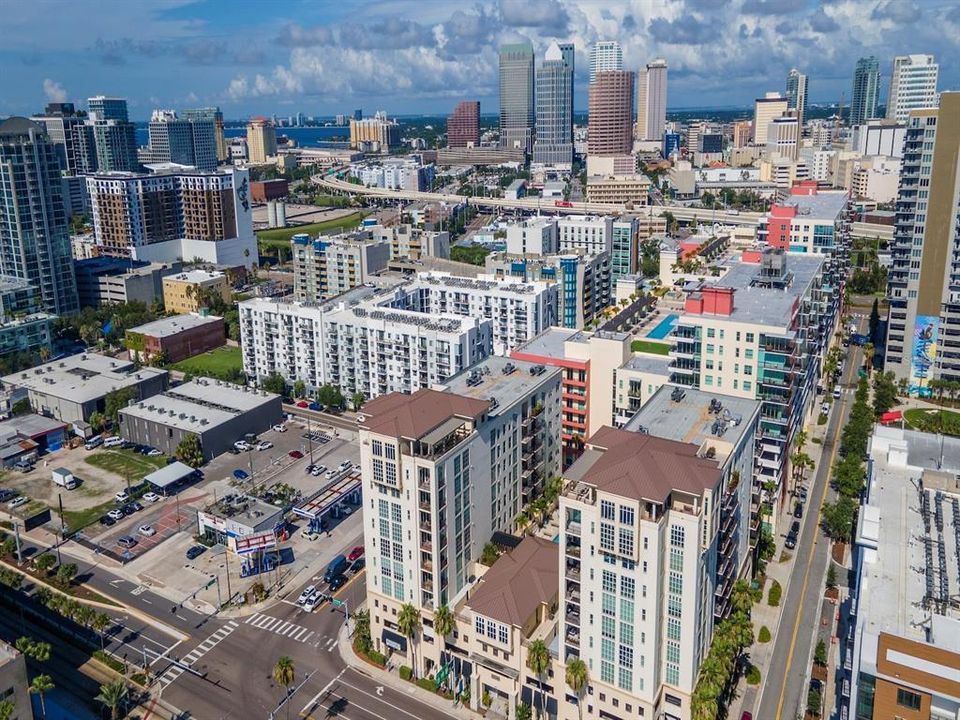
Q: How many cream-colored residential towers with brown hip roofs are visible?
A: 2